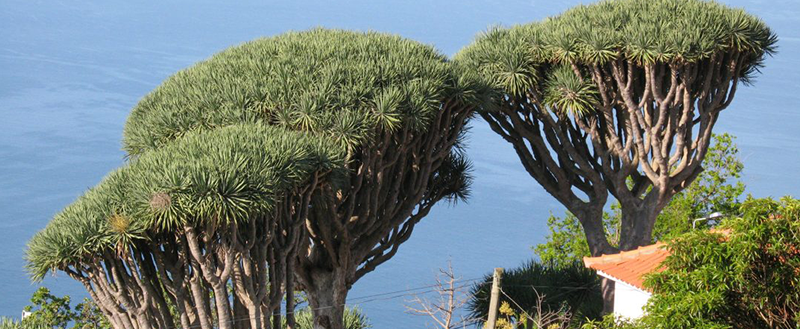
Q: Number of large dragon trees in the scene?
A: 3